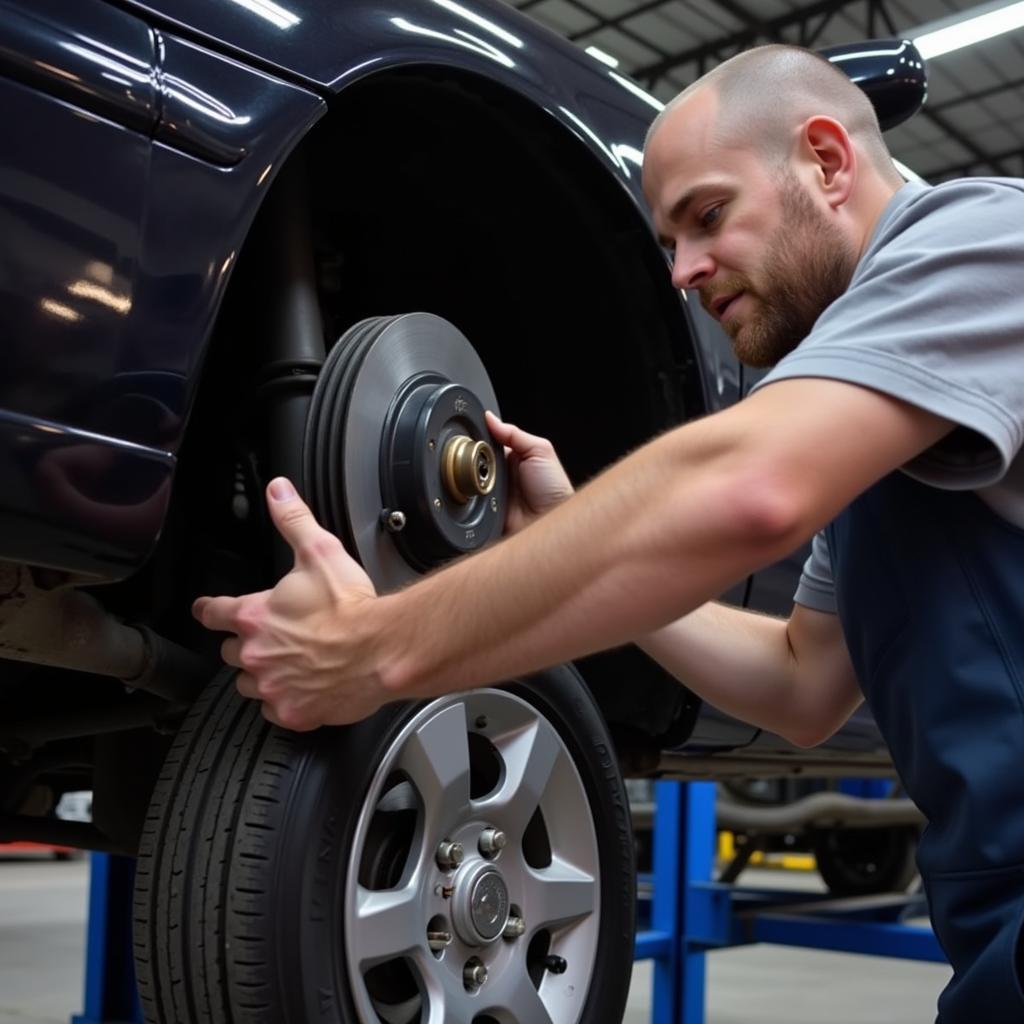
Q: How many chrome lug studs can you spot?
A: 5